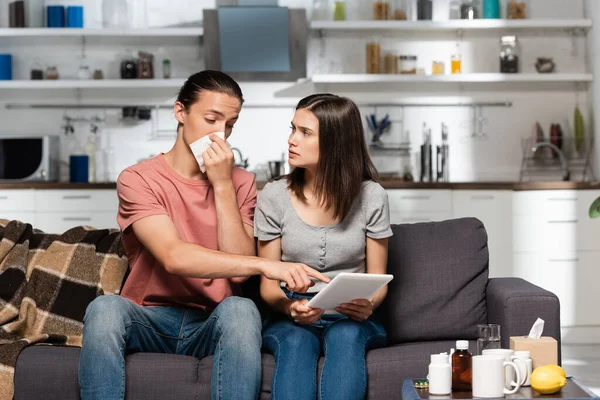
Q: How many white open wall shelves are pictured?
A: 4